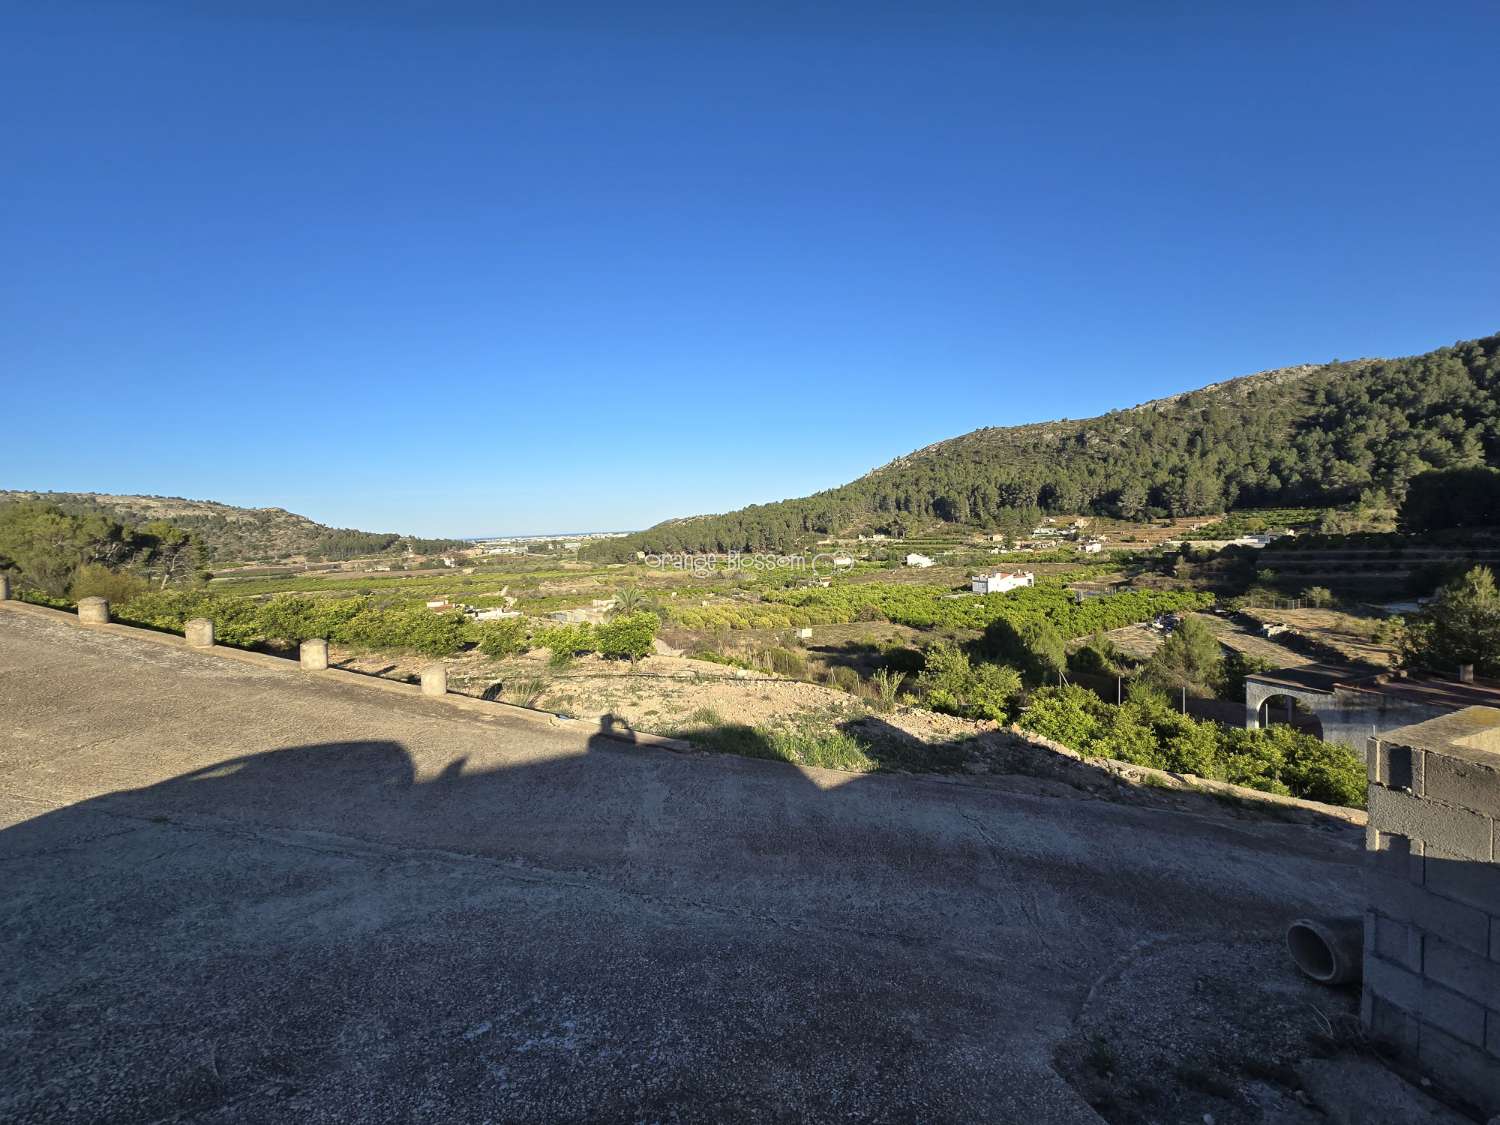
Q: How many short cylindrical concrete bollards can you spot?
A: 5